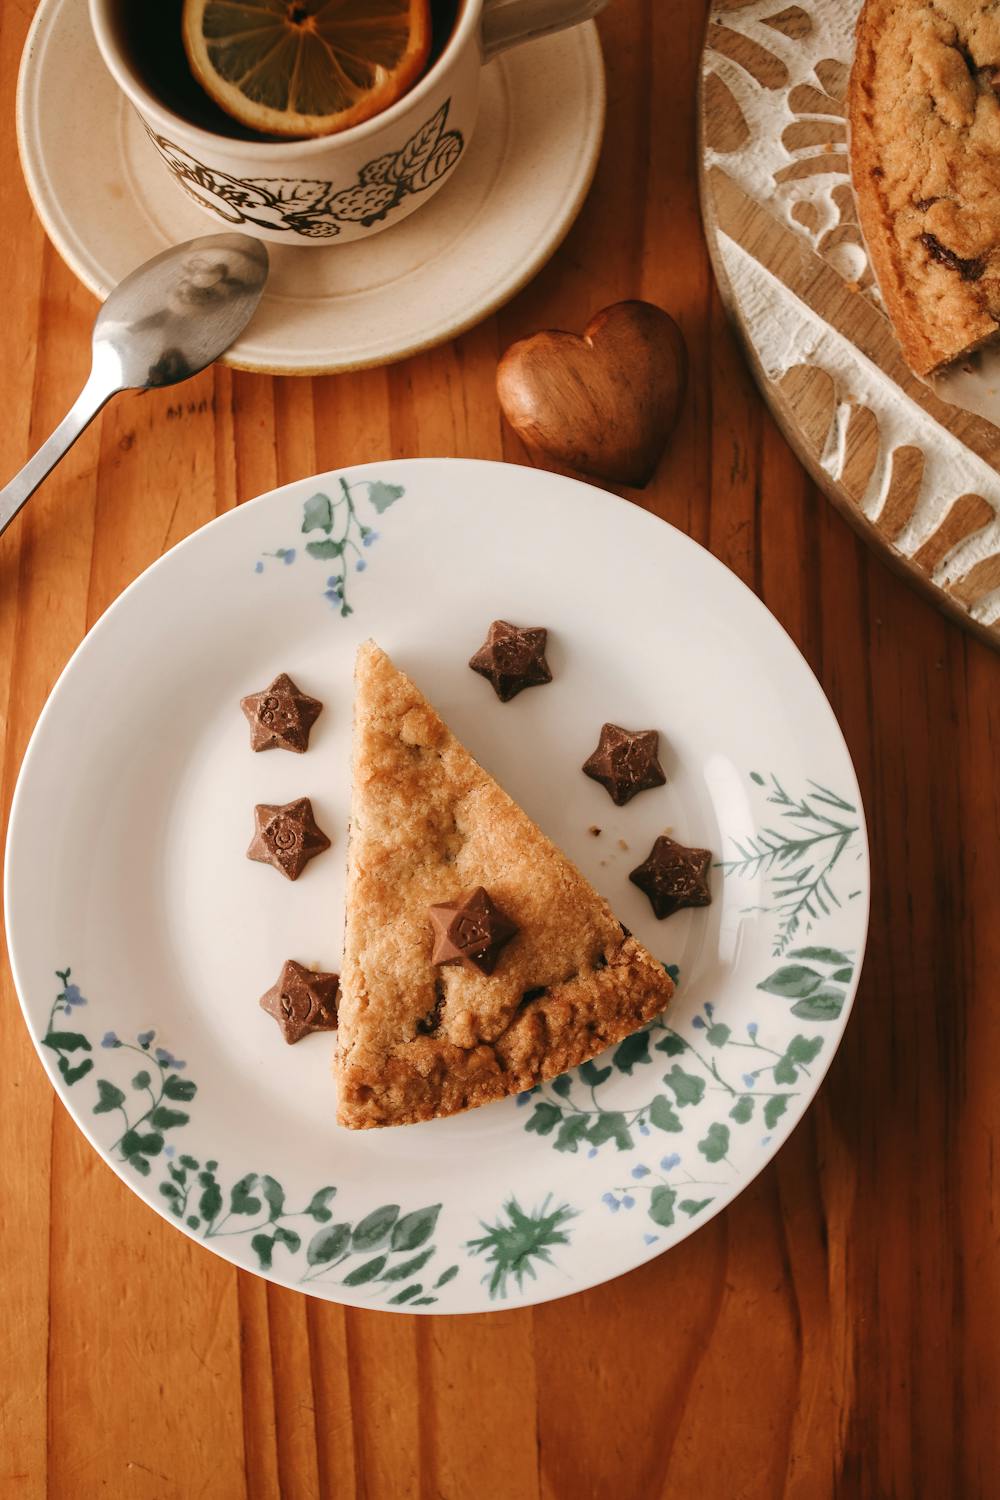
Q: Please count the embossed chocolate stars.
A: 7